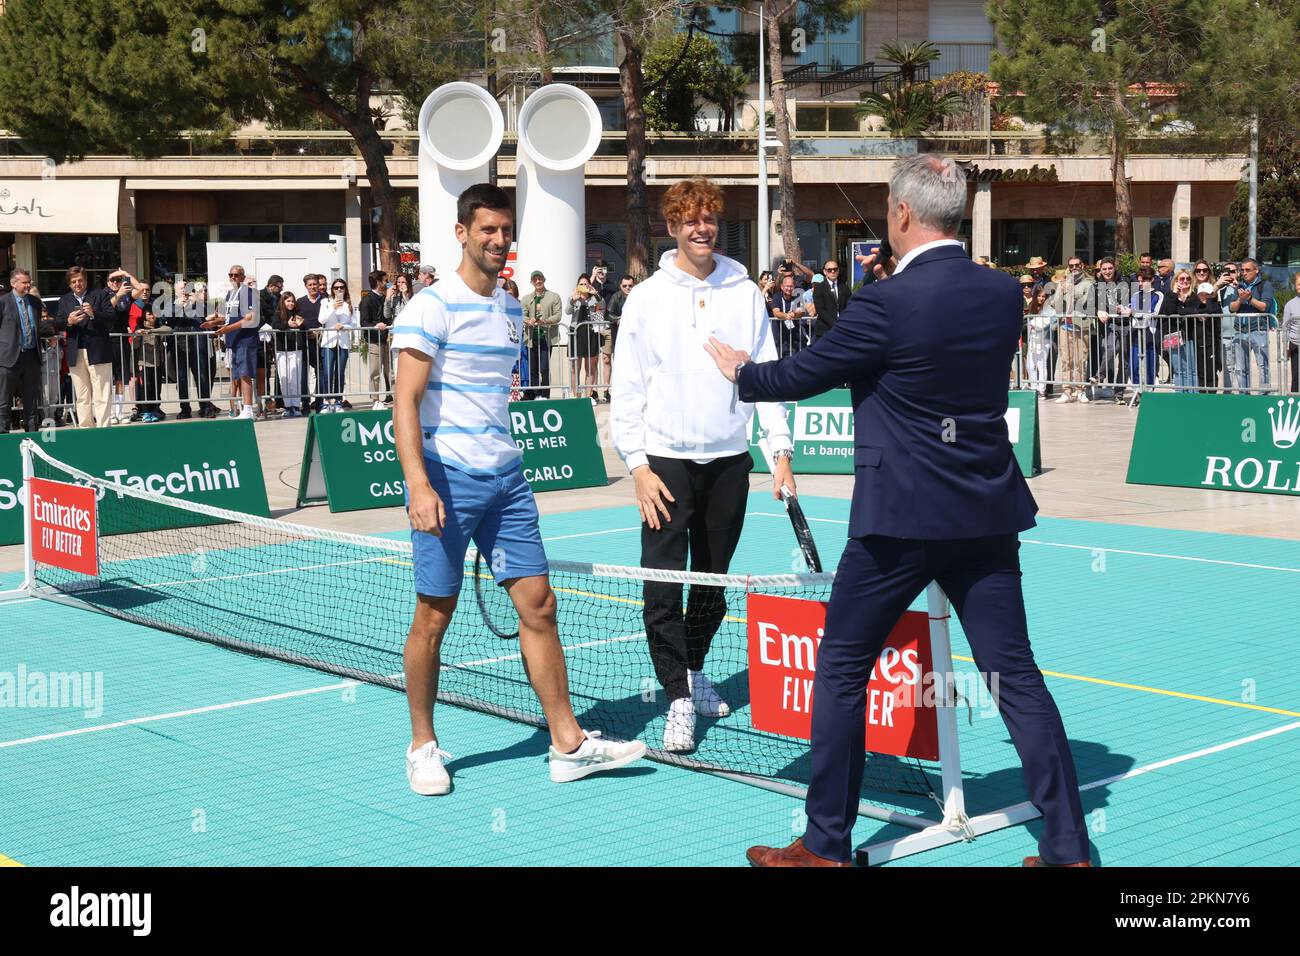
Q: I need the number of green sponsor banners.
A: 4